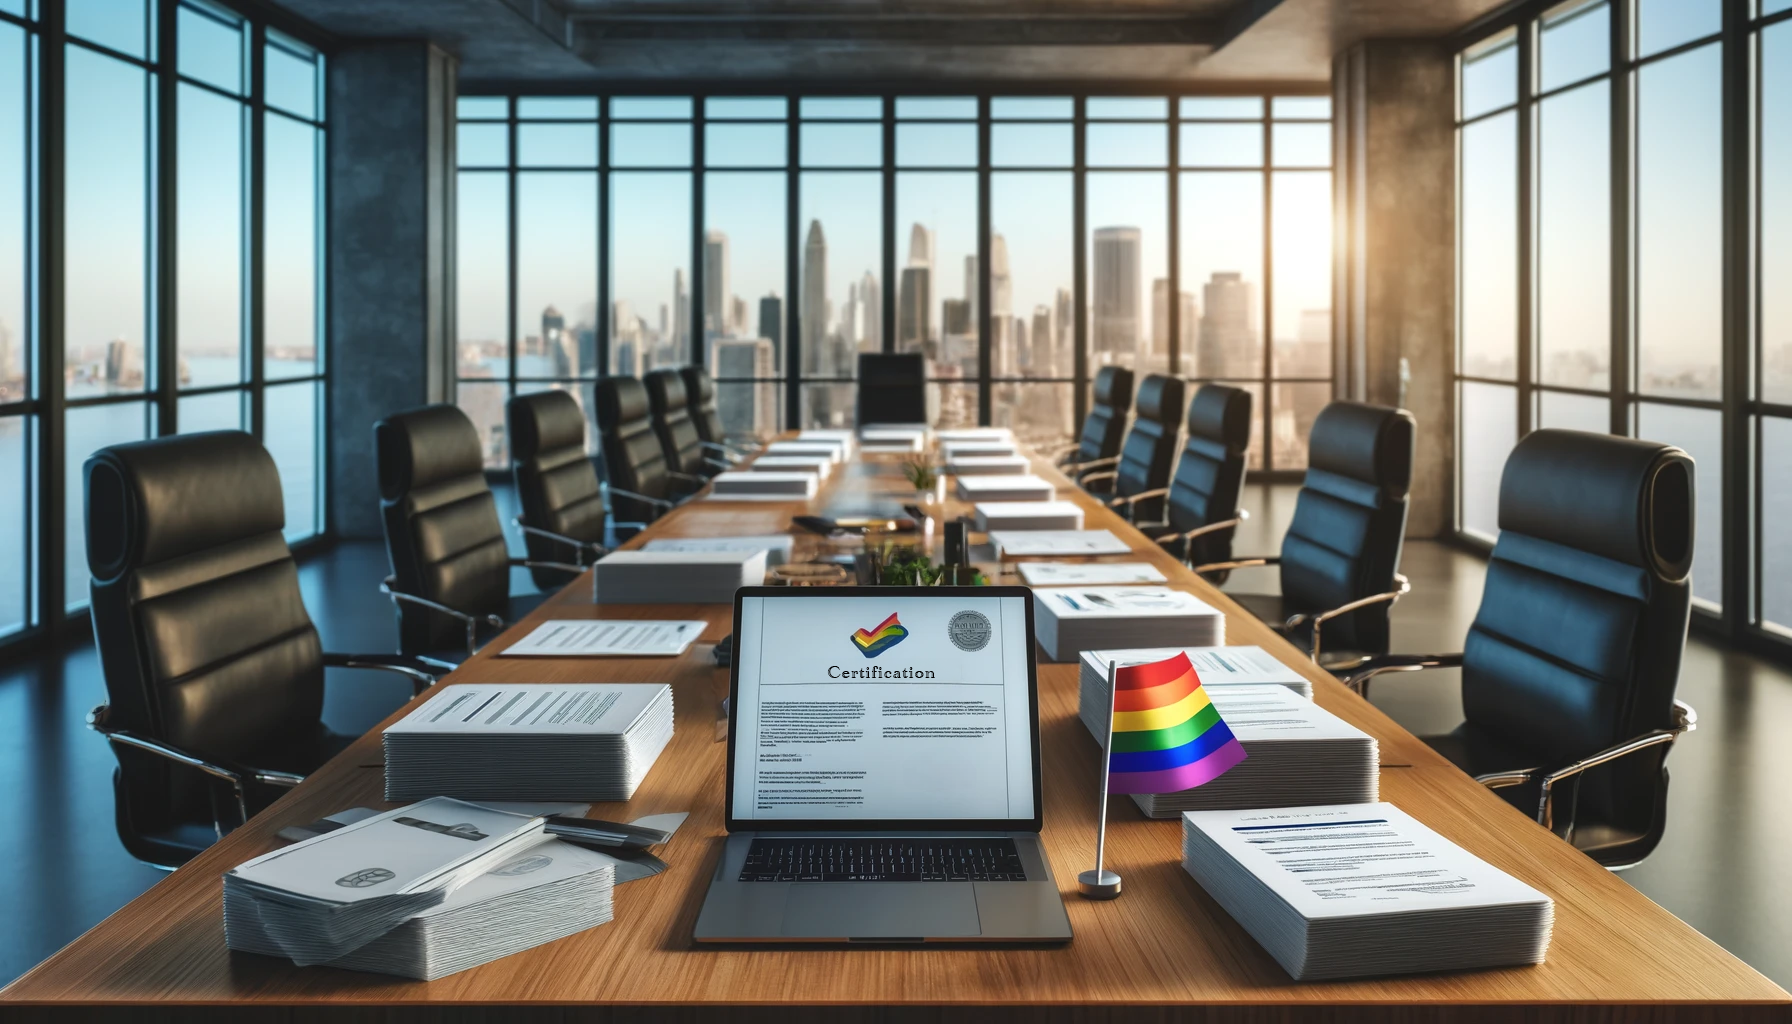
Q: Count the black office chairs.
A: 12